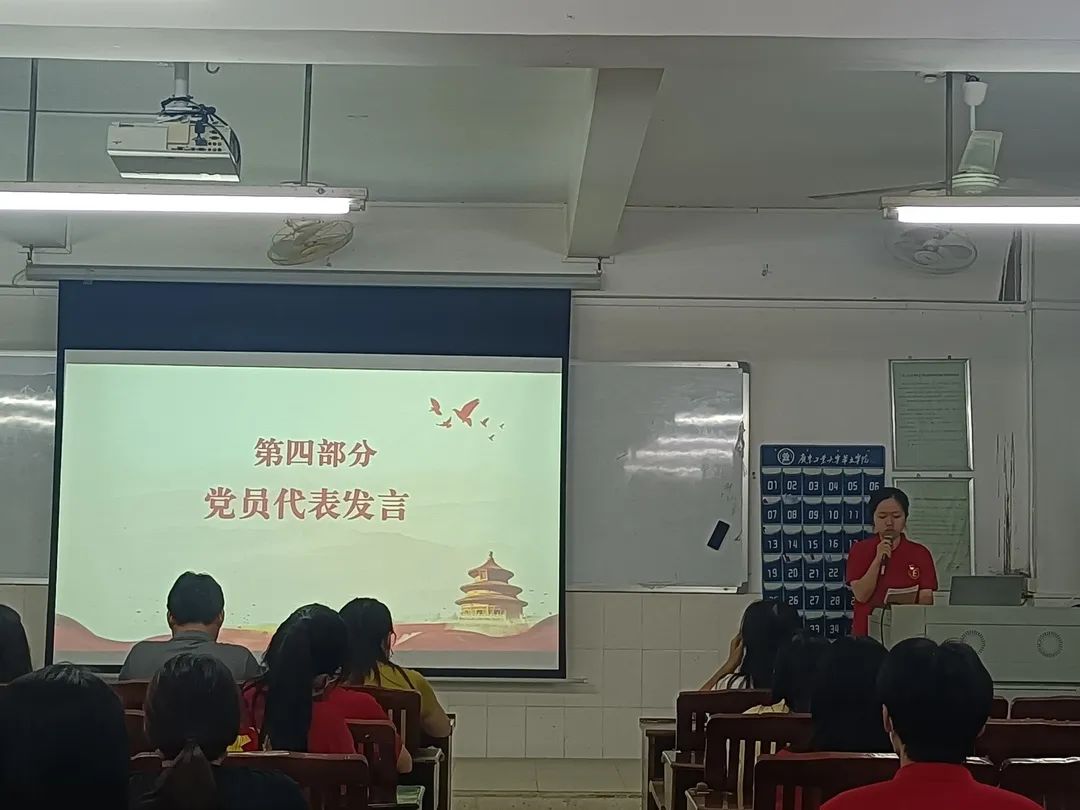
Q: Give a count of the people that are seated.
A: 10